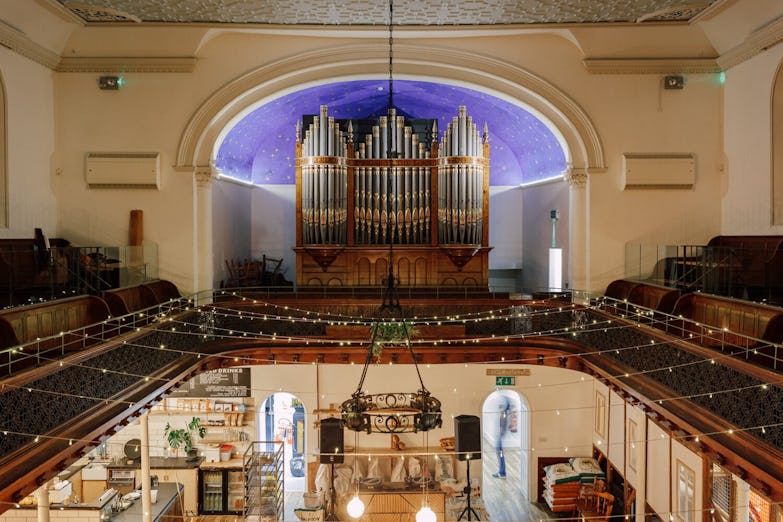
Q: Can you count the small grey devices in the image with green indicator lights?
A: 2